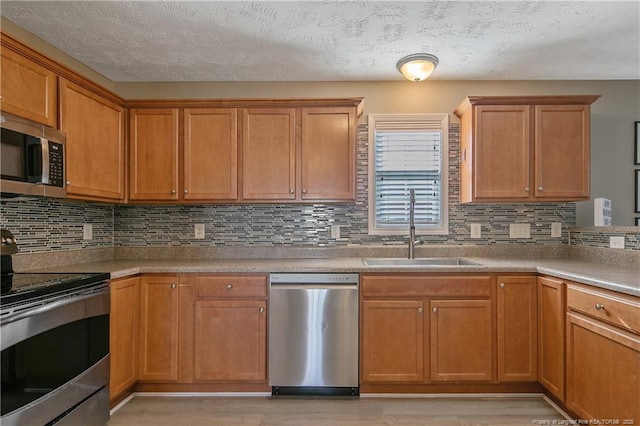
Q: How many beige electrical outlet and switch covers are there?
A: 7